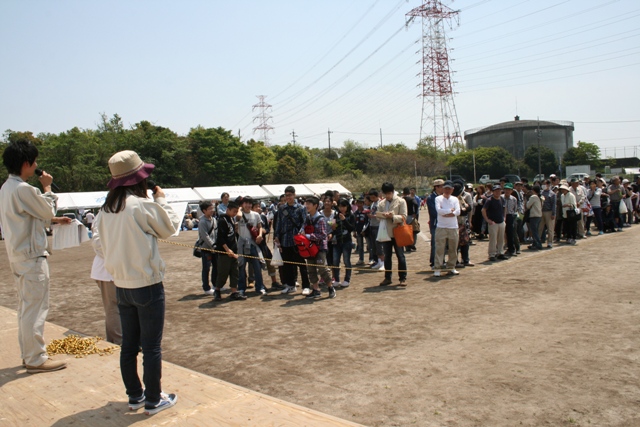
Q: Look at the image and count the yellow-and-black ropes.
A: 1